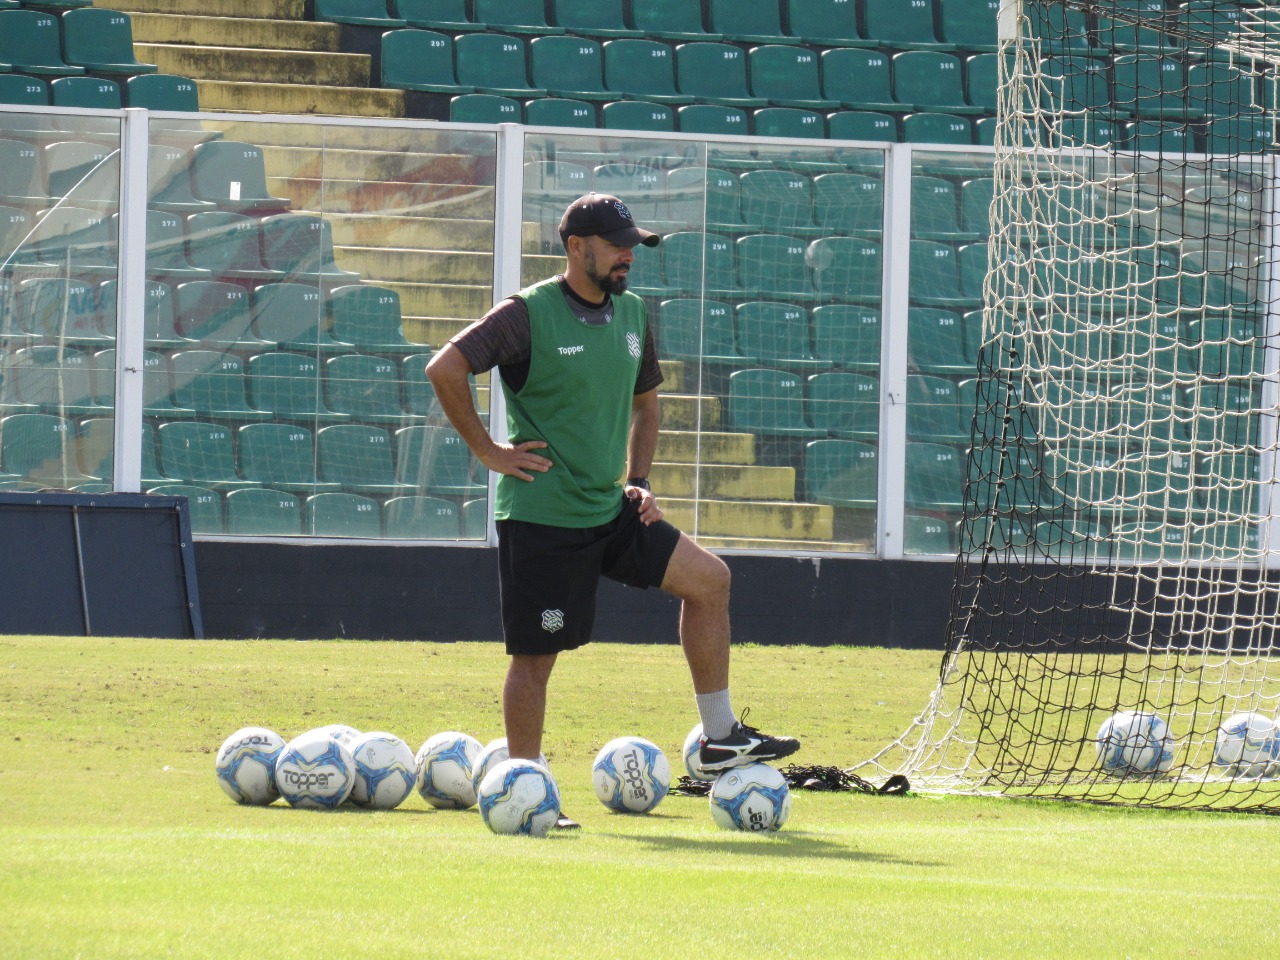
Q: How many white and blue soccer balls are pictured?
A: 12